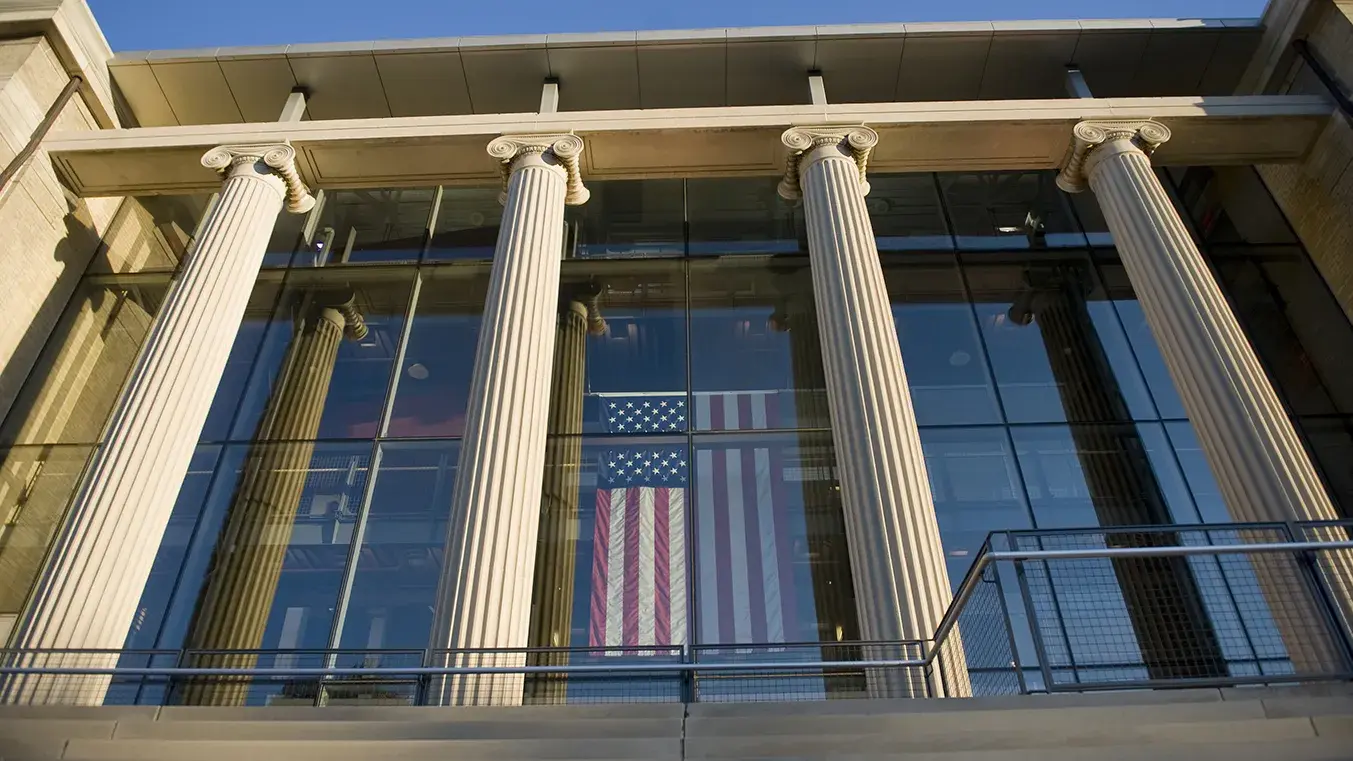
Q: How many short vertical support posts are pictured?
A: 4